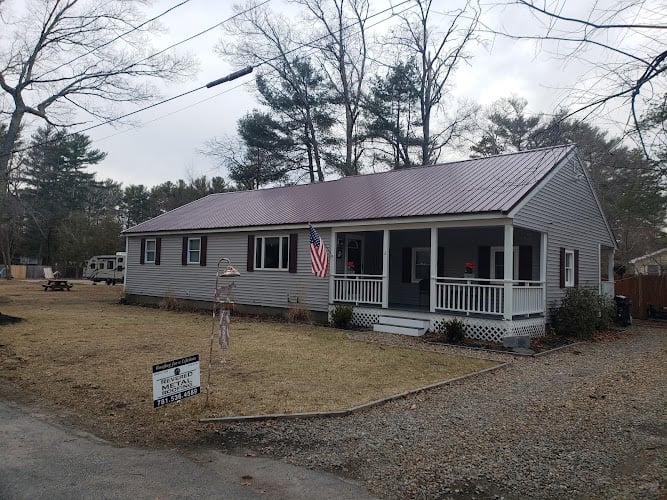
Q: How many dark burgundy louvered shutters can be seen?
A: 12